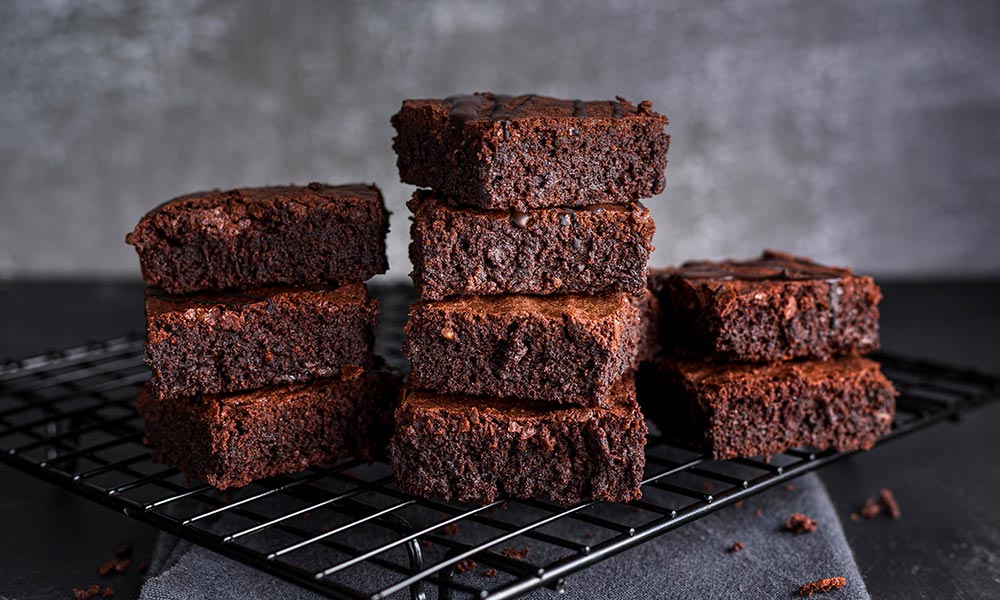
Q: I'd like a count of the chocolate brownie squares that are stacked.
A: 9